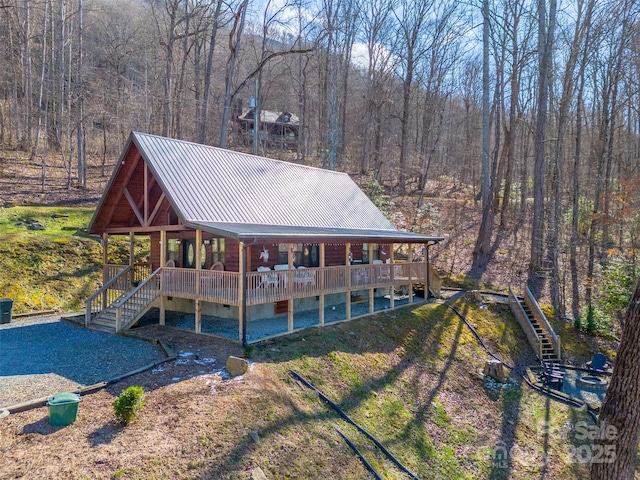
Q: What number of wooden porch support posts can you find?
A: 12